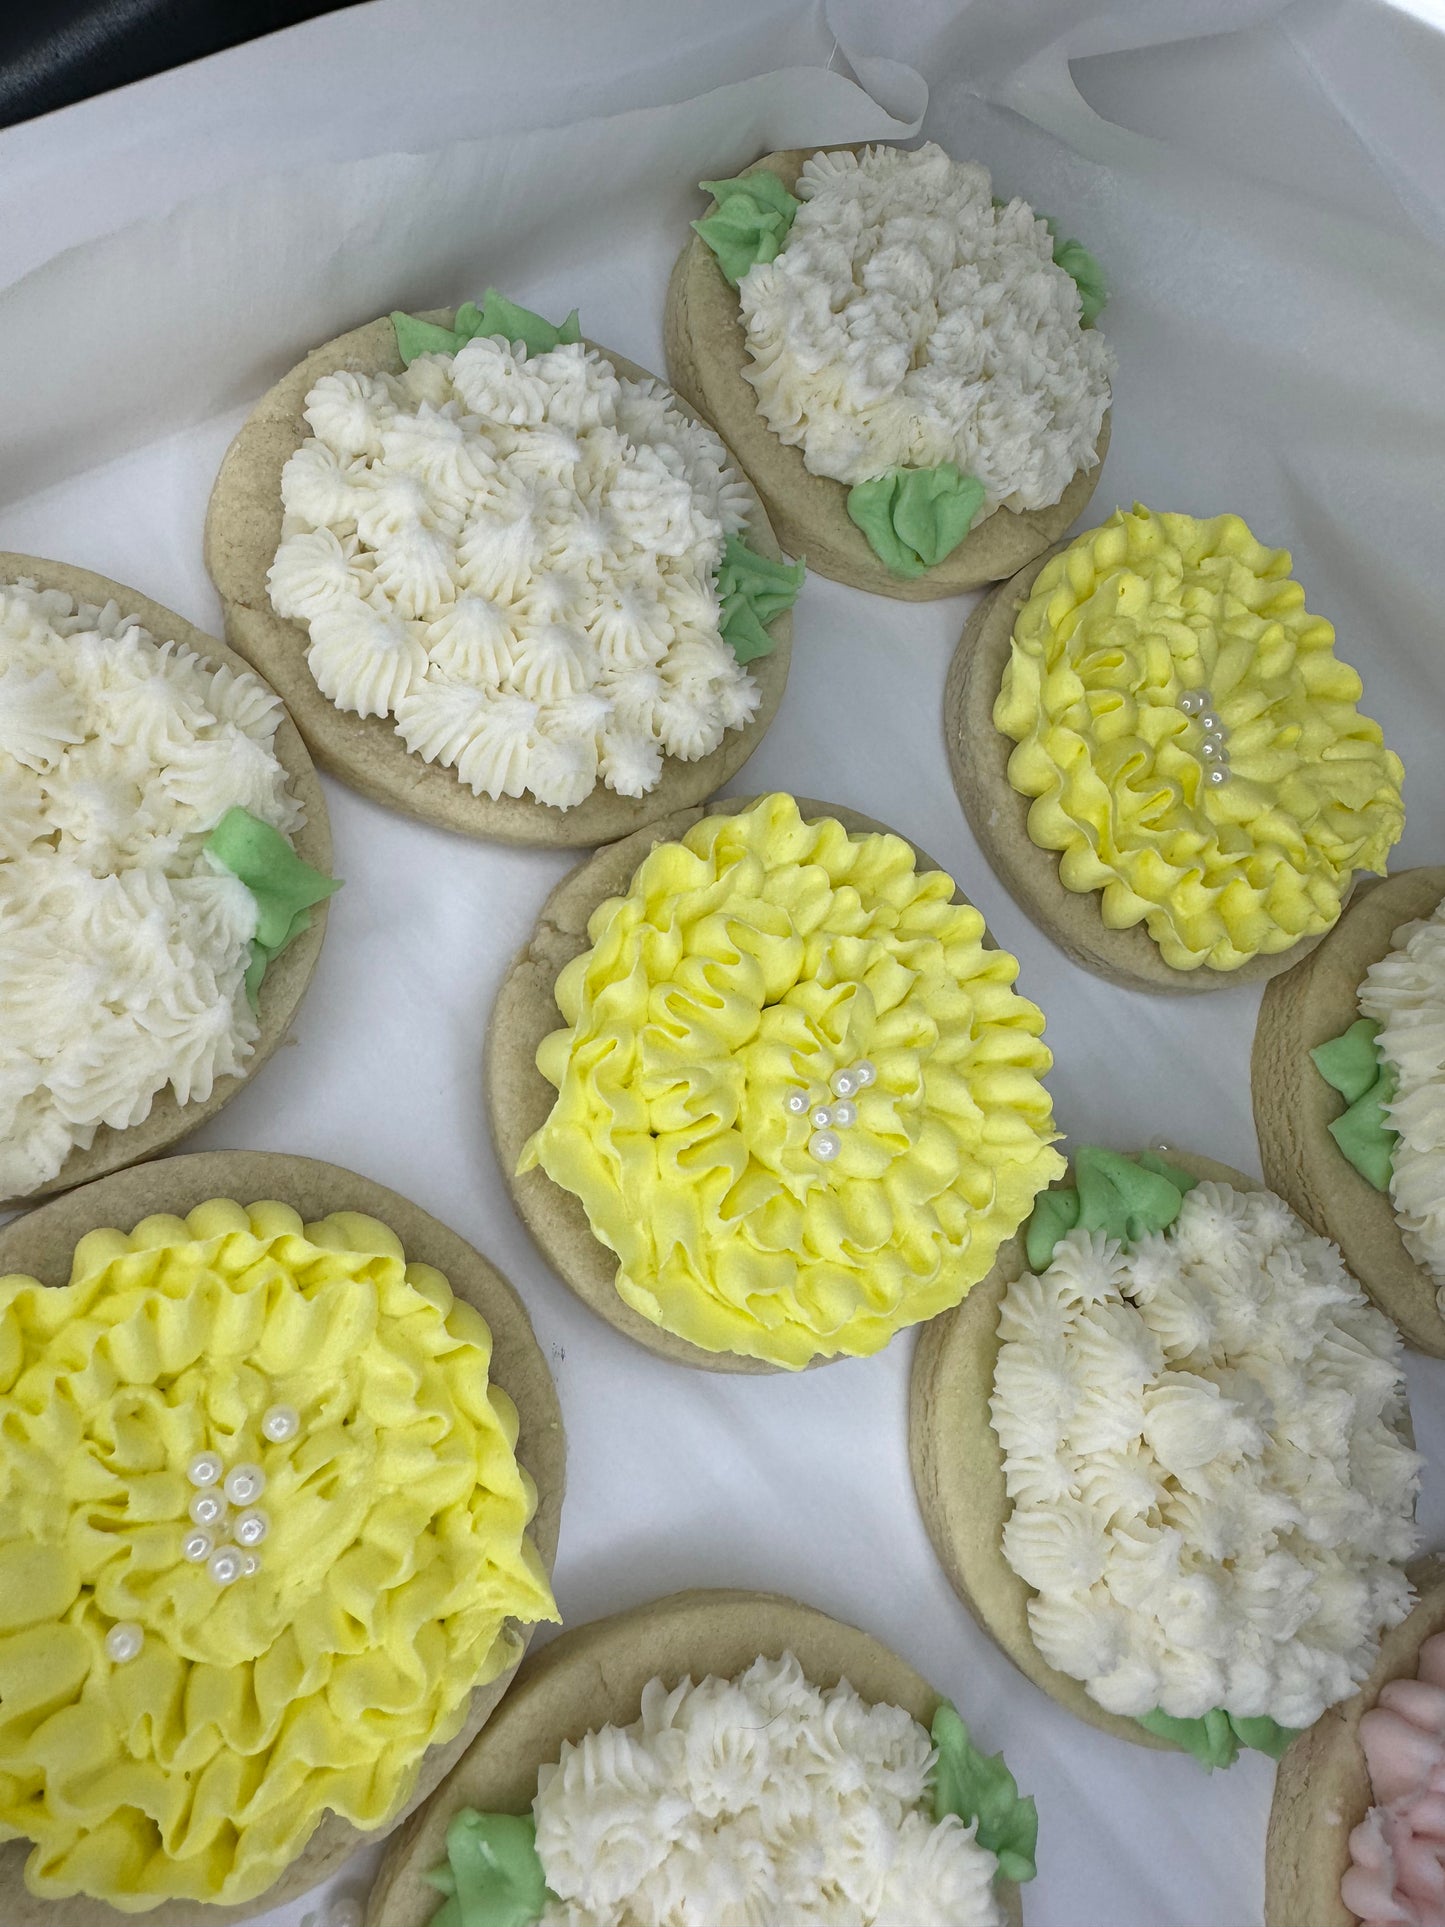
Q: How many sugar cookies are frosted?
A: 10